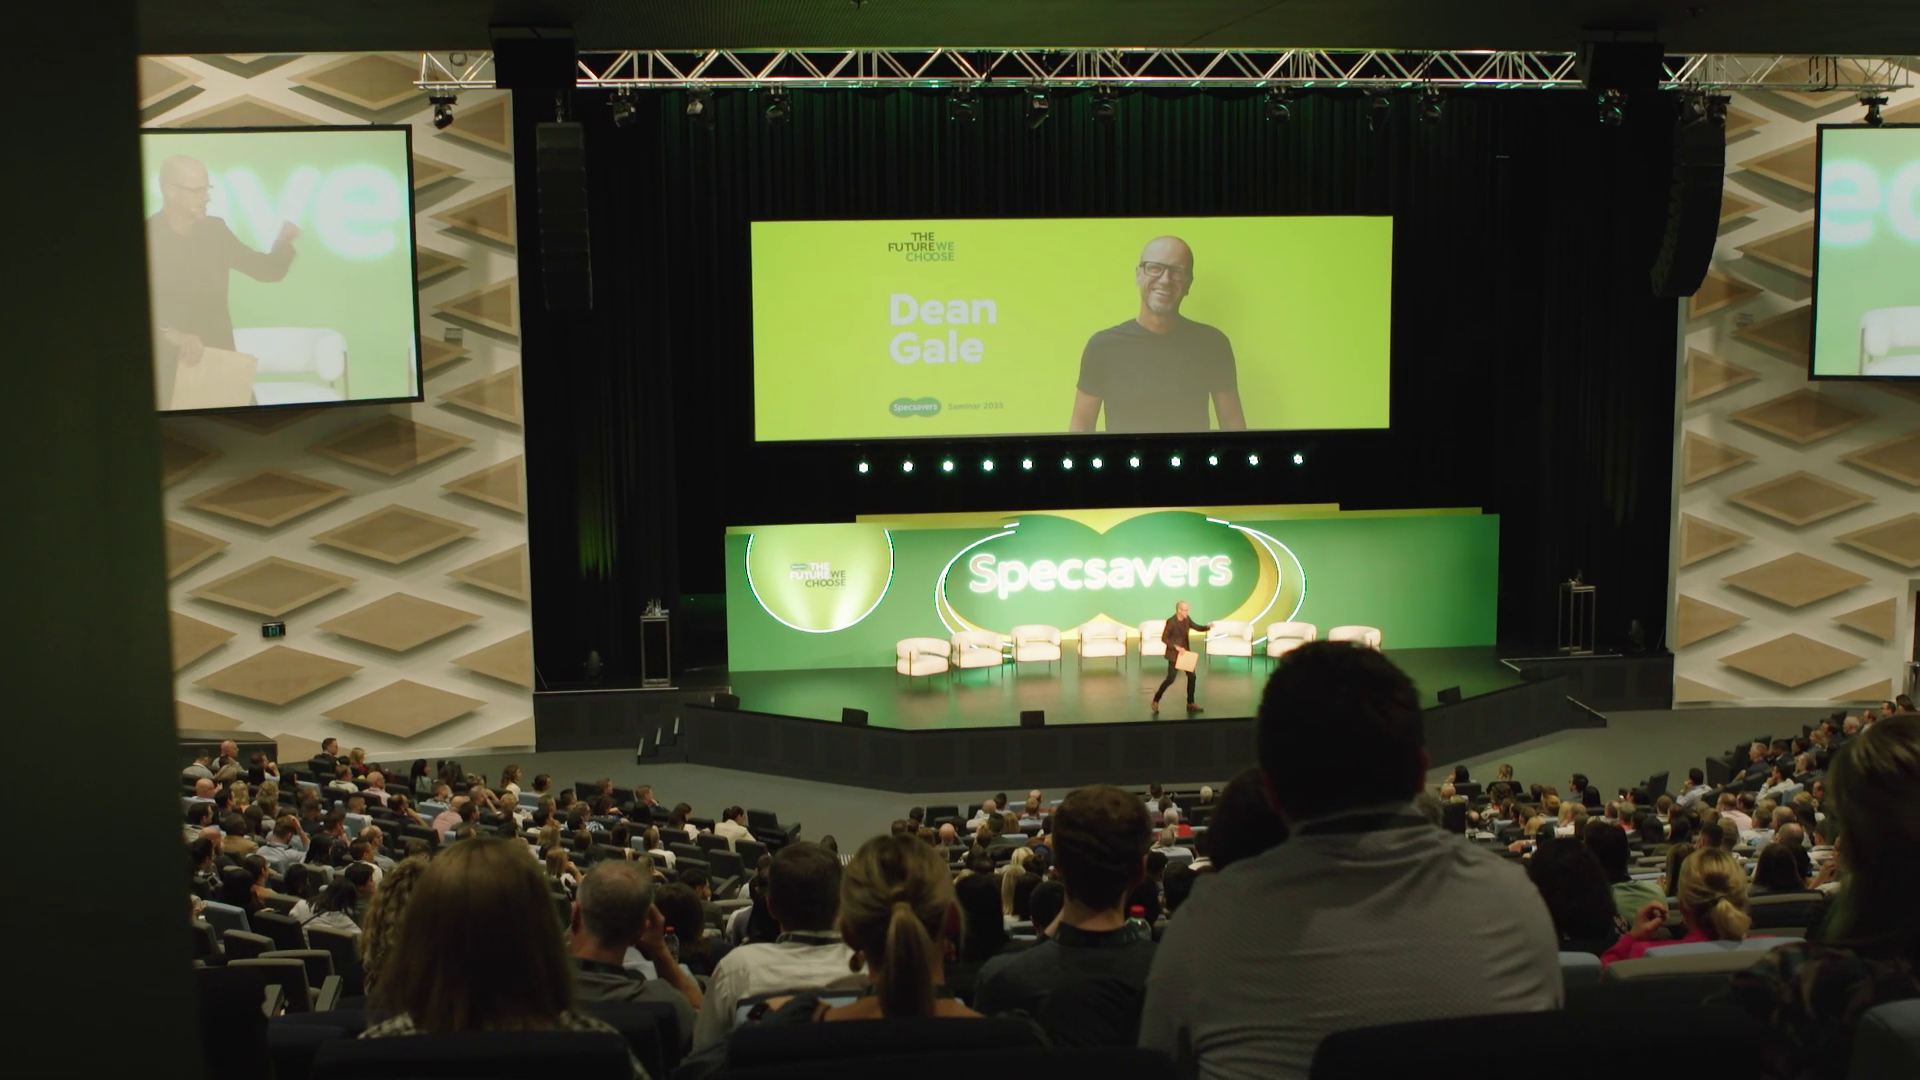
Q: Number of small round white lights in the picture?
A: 12